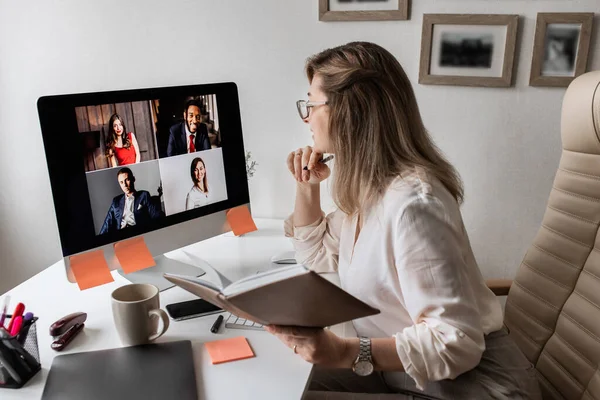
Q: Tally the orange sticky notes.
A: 4